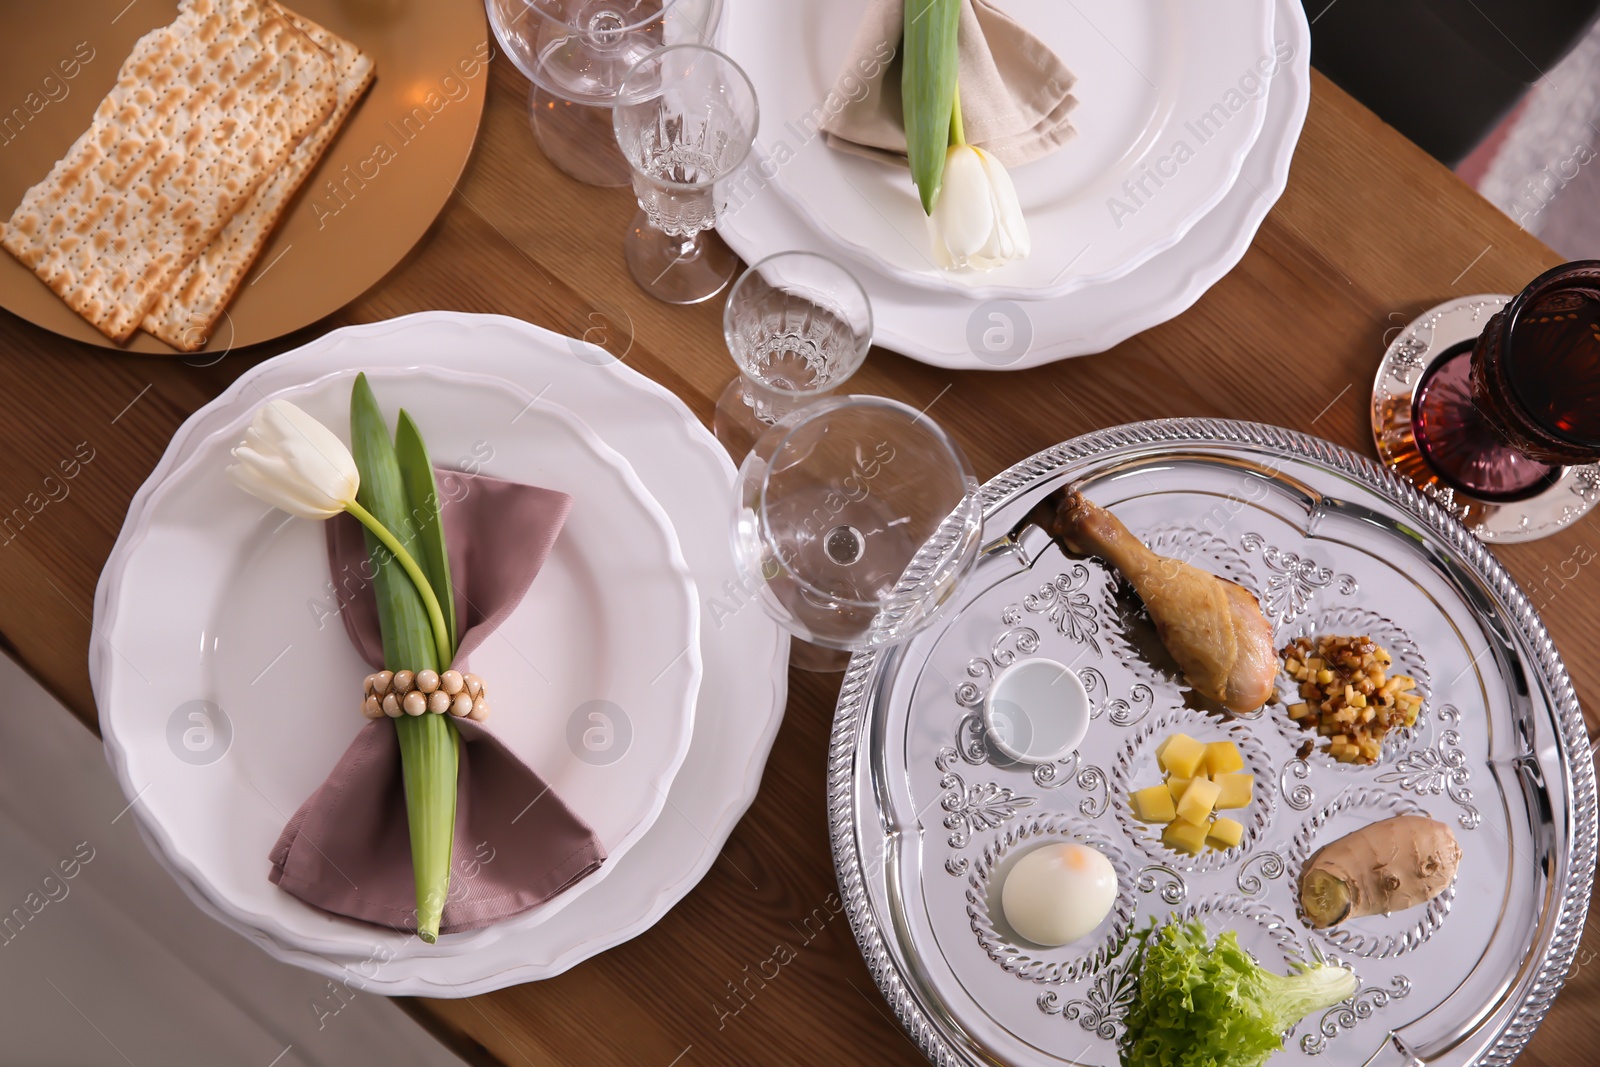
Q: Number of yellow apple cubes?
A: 8